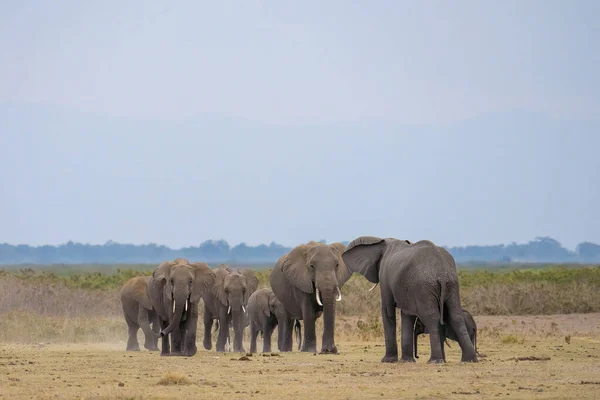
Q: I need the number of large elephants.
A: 5